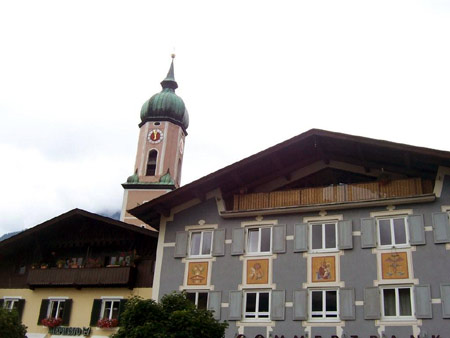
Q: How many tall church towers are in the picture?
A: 1